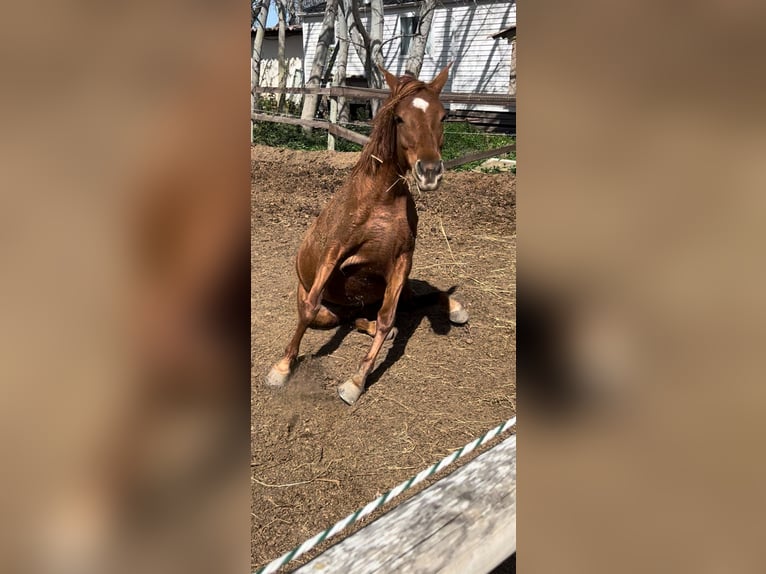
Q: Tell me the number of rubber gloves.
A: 0